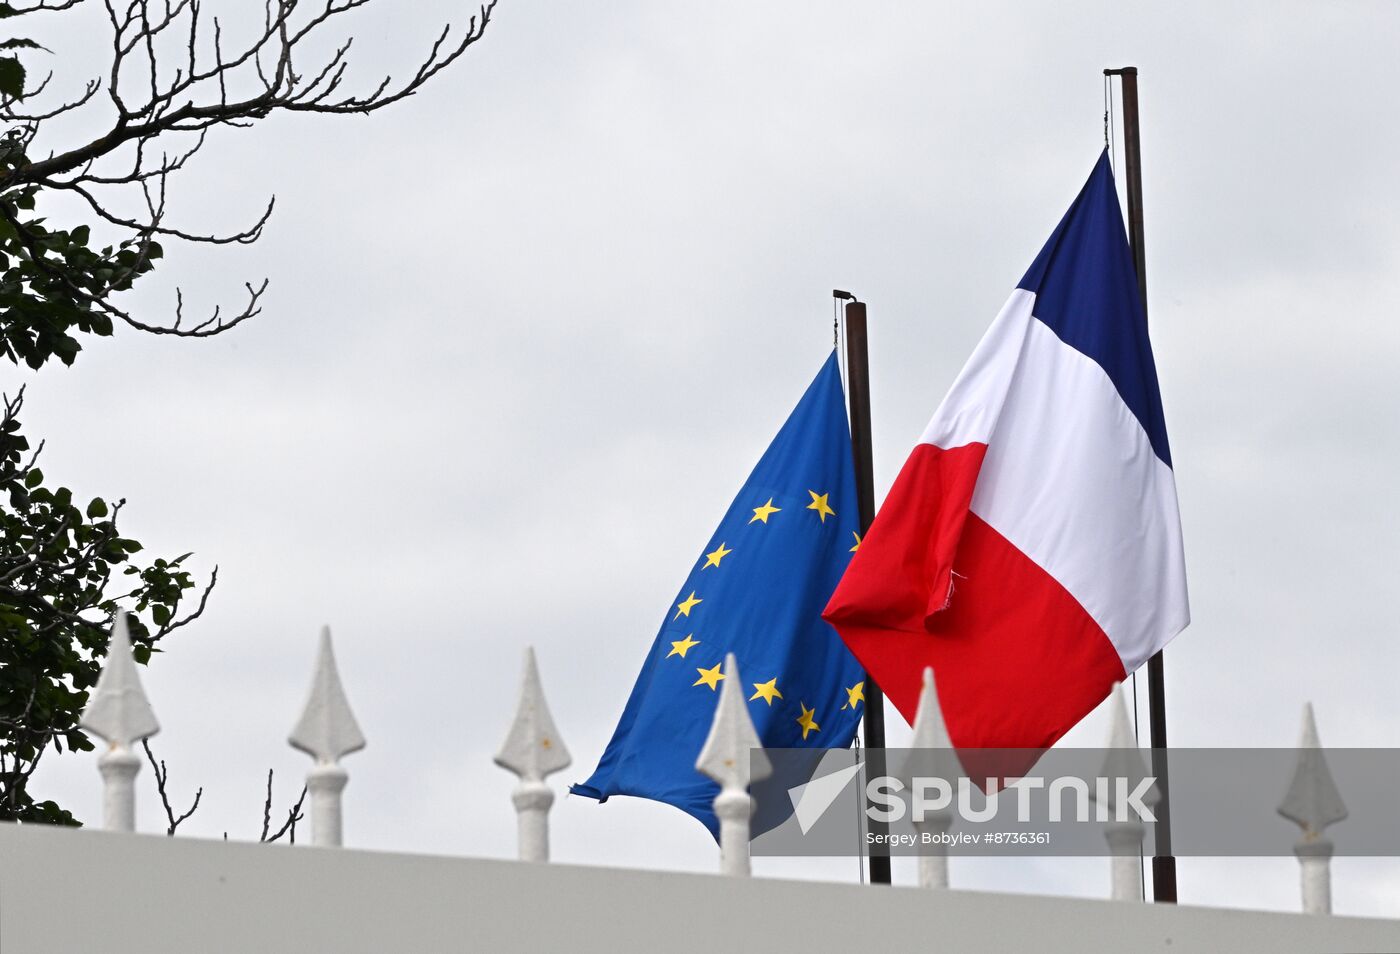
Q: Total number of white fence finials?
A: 7